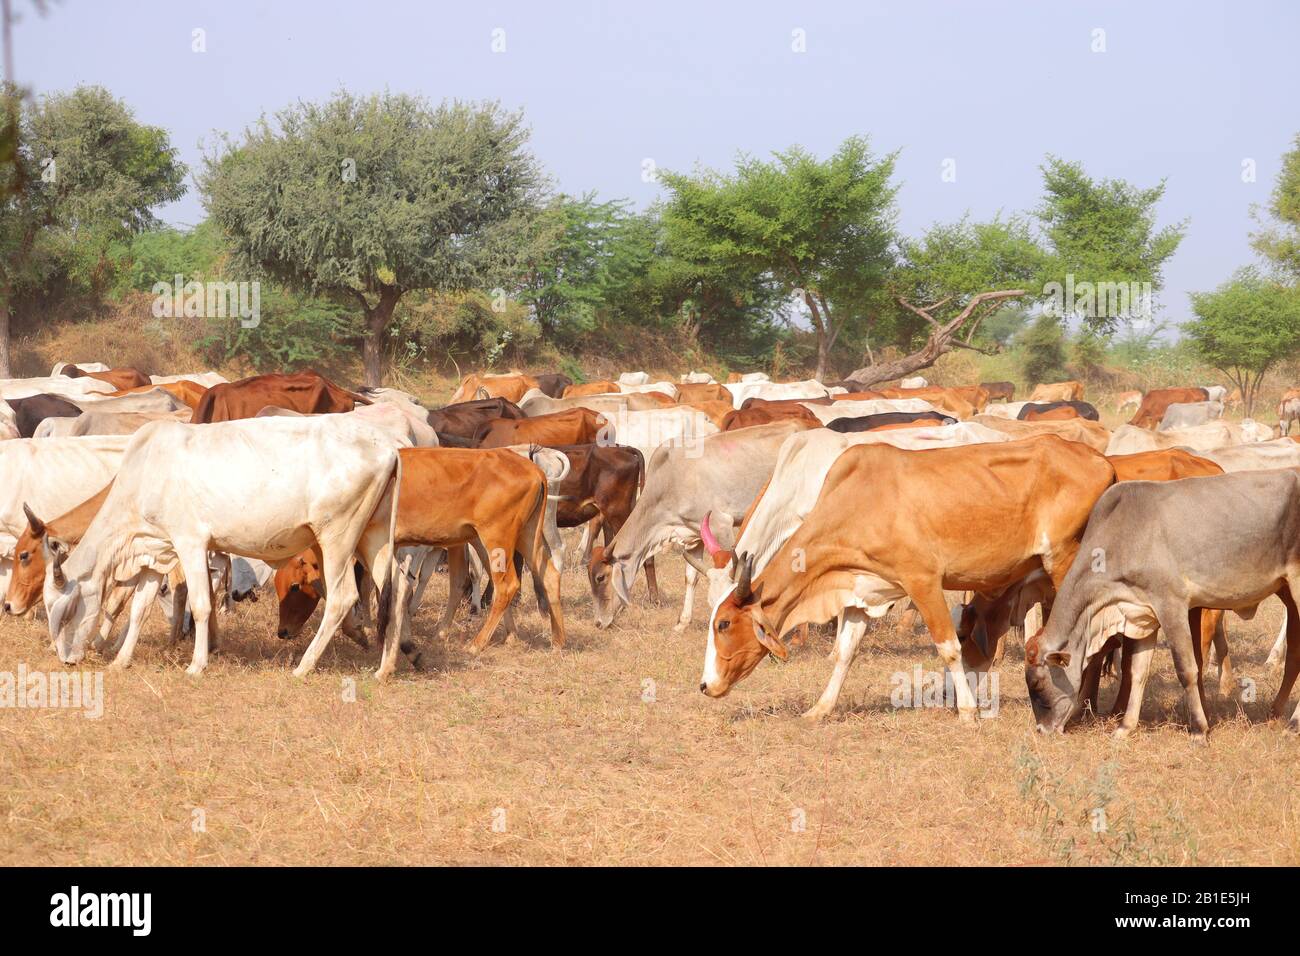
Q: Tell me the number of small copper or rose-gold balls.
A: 0